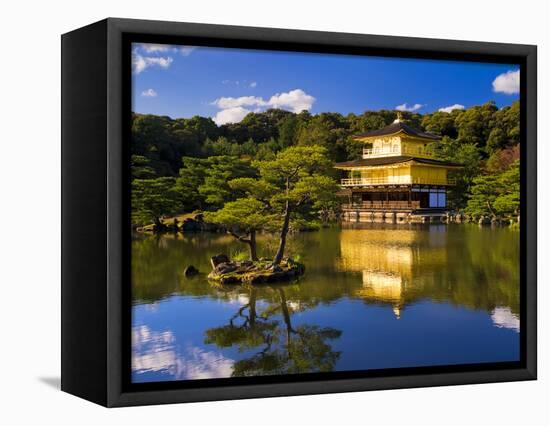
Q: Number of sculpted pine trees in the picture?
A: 2